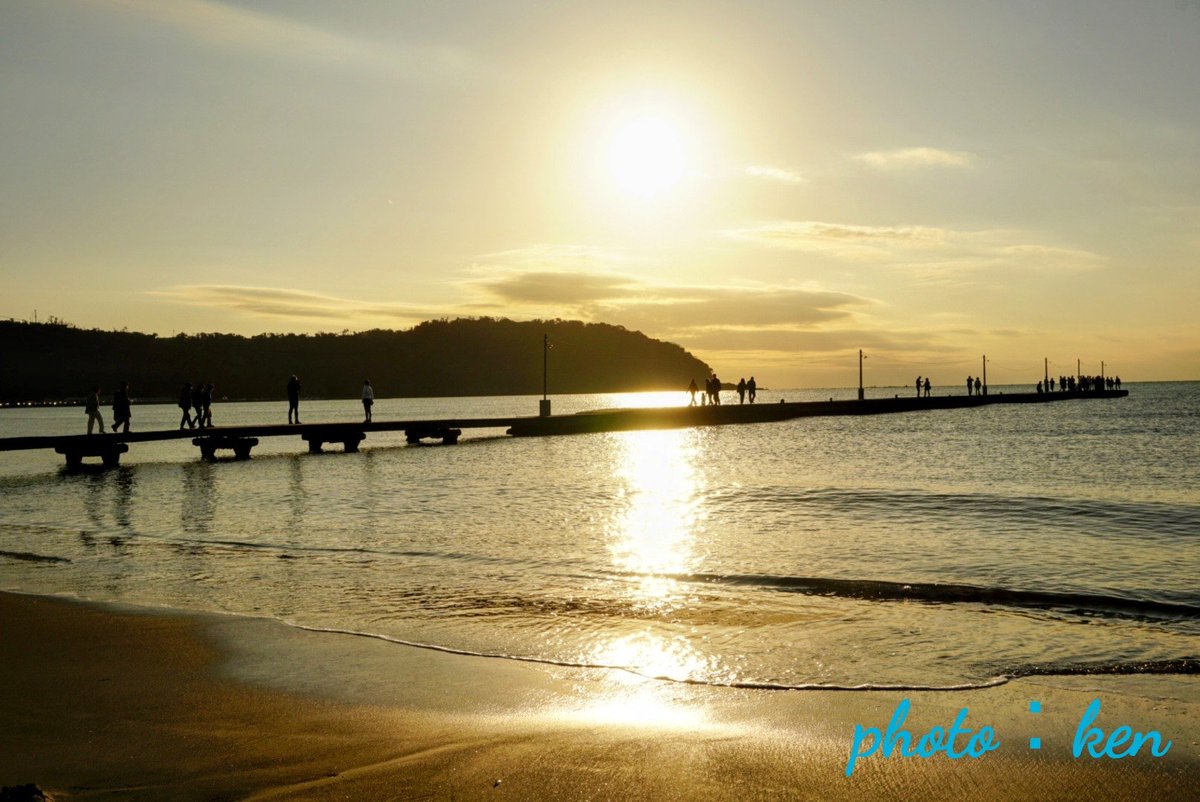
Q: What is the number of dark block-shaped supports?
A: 4